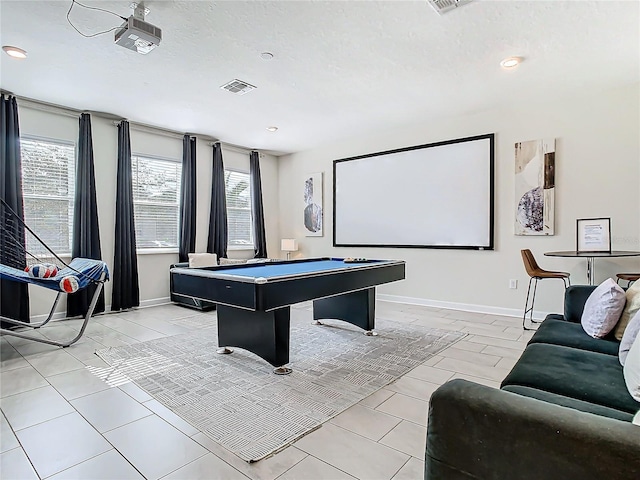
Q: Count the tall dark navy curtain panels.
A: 6